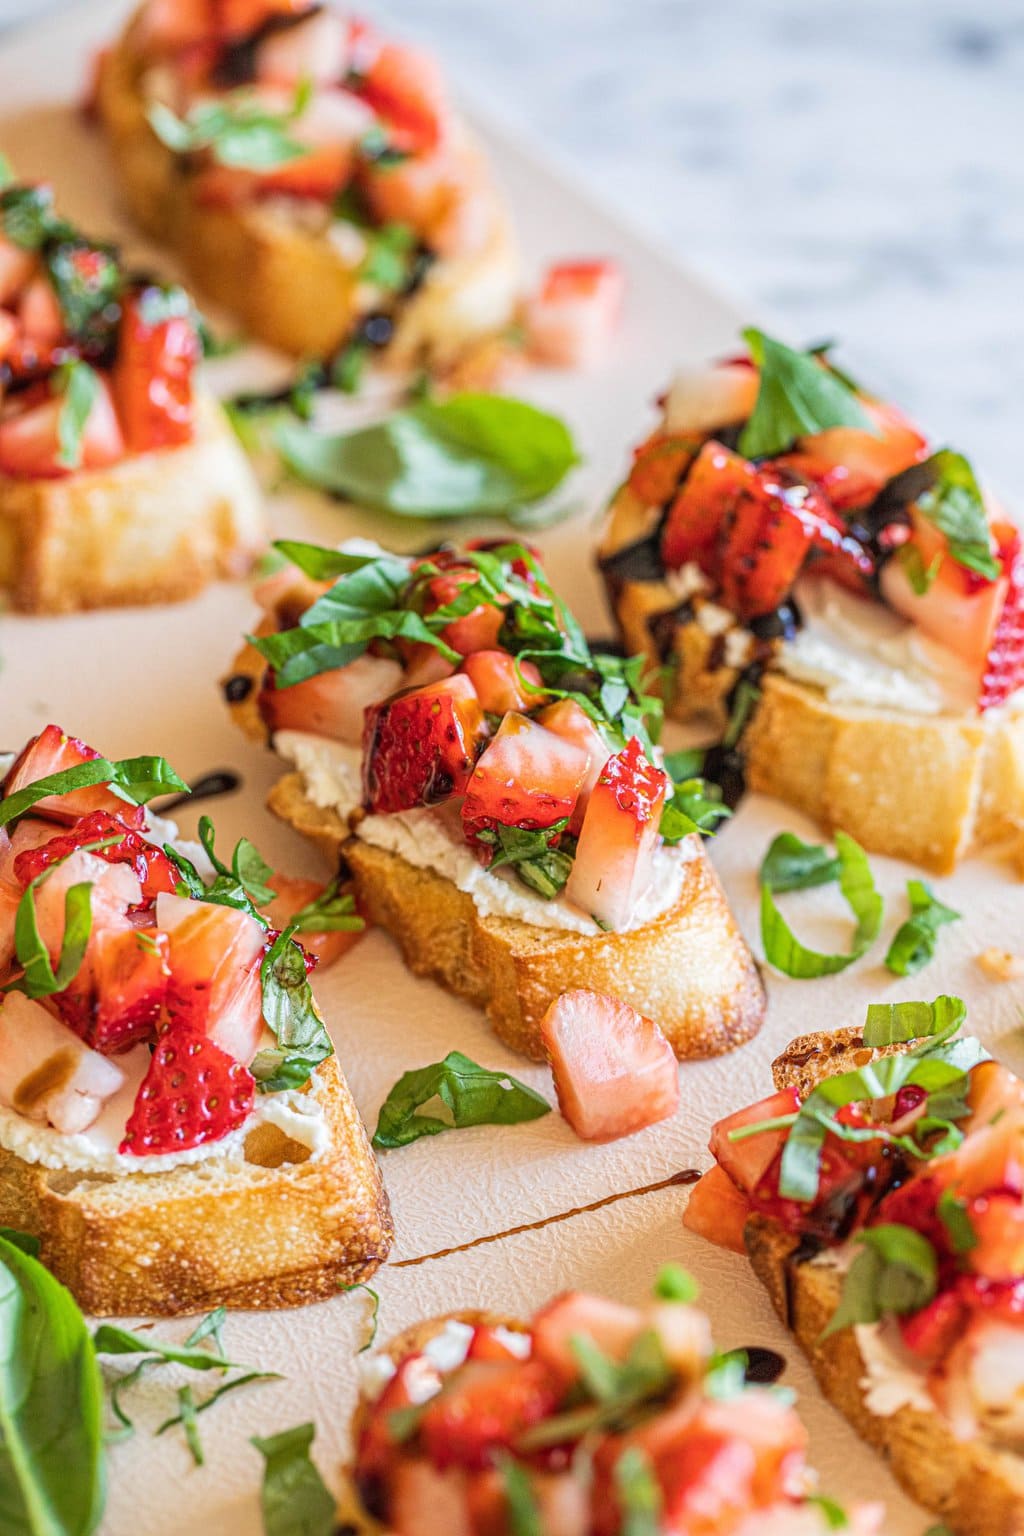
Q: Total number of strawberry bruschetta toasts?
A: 7